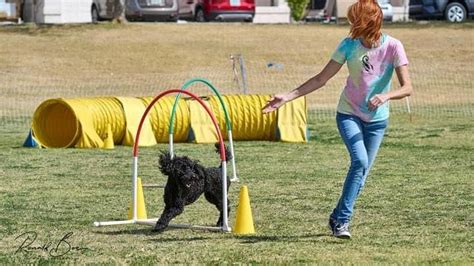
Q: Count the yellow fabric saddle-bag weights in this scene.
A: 4